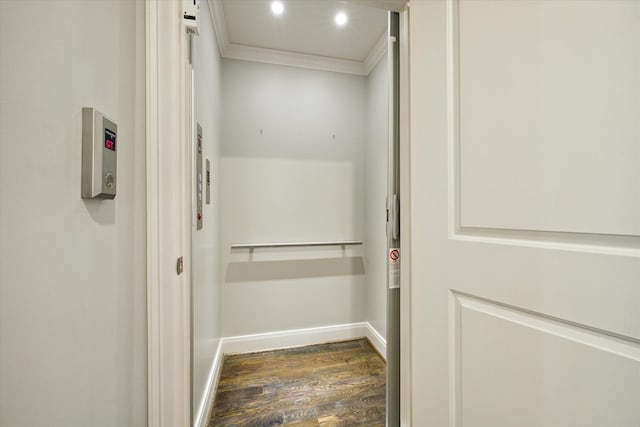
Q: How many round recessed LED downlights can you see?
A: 2